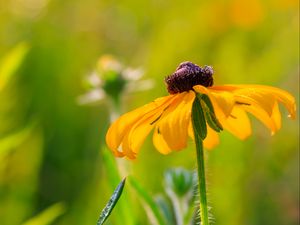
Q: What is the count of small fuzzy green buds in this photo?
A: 1